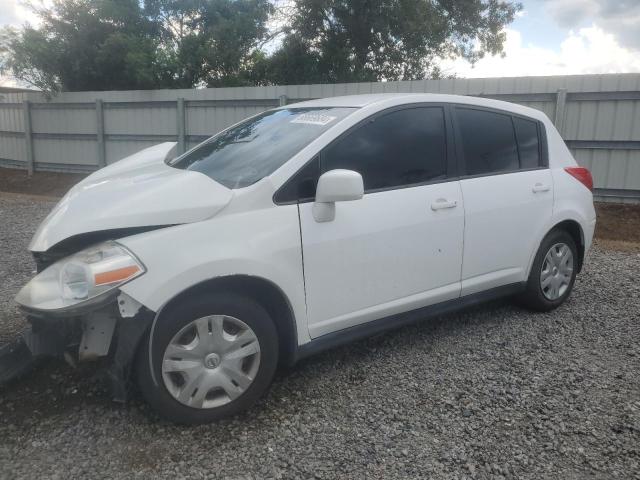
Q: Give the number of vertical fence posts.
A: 5